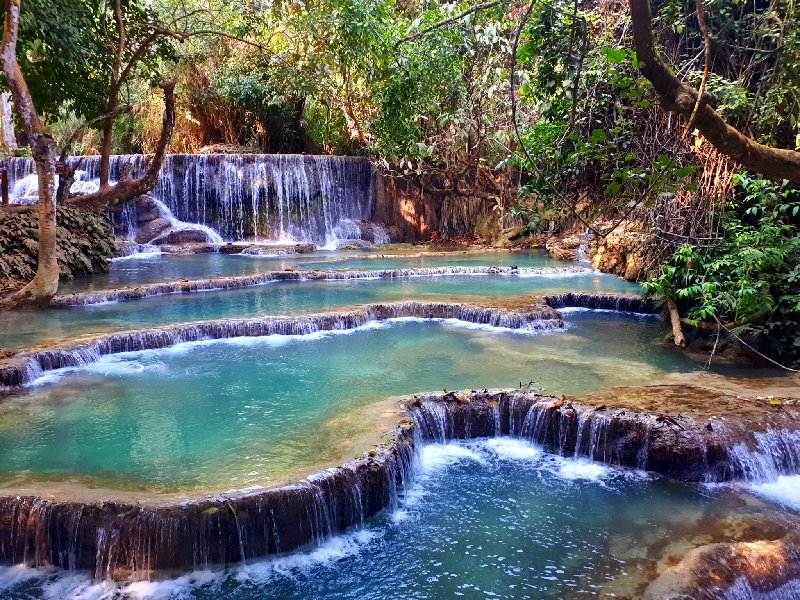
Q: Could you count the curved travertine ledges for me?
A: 3